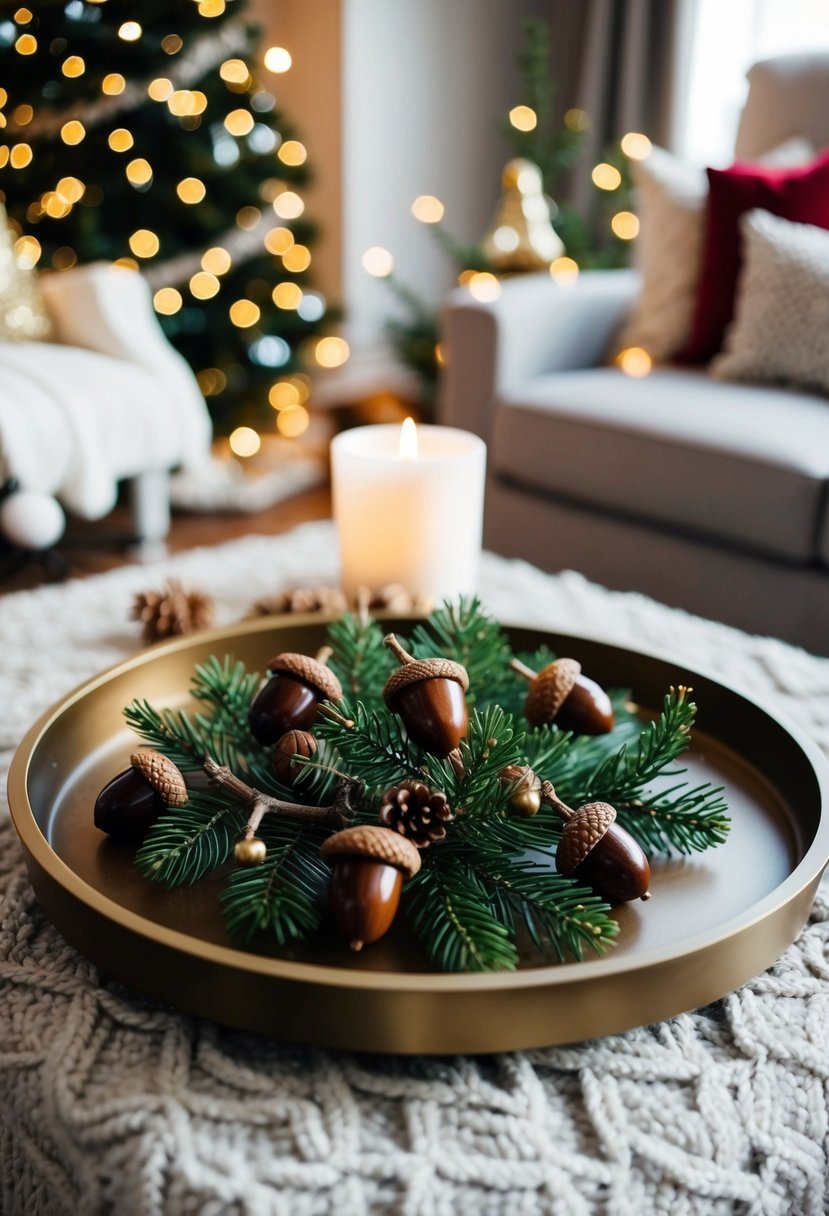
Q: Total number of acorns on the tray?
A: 6